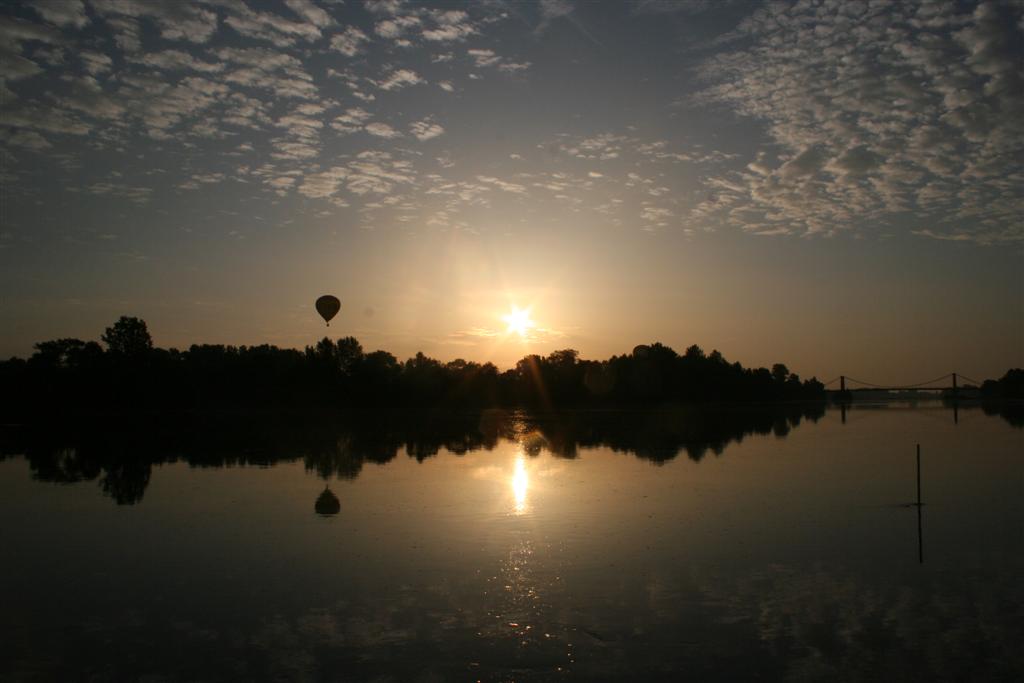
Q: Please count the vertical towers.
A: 2